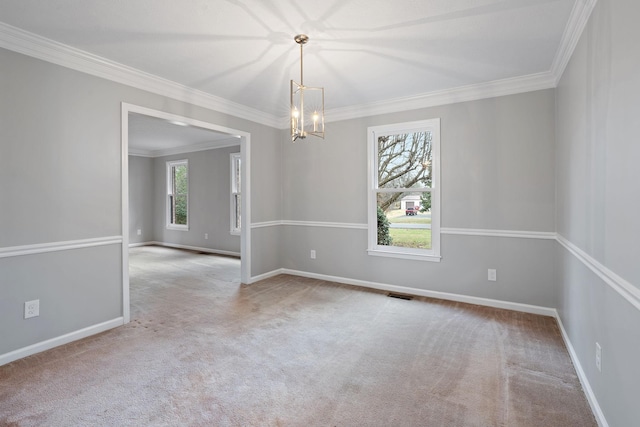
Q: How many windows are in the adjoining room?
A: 2